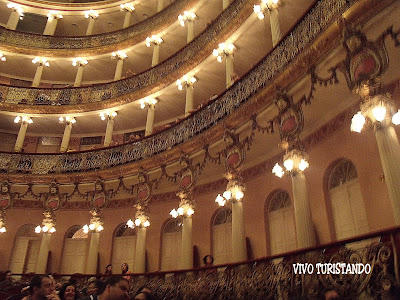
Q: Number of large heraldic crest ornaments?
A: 8